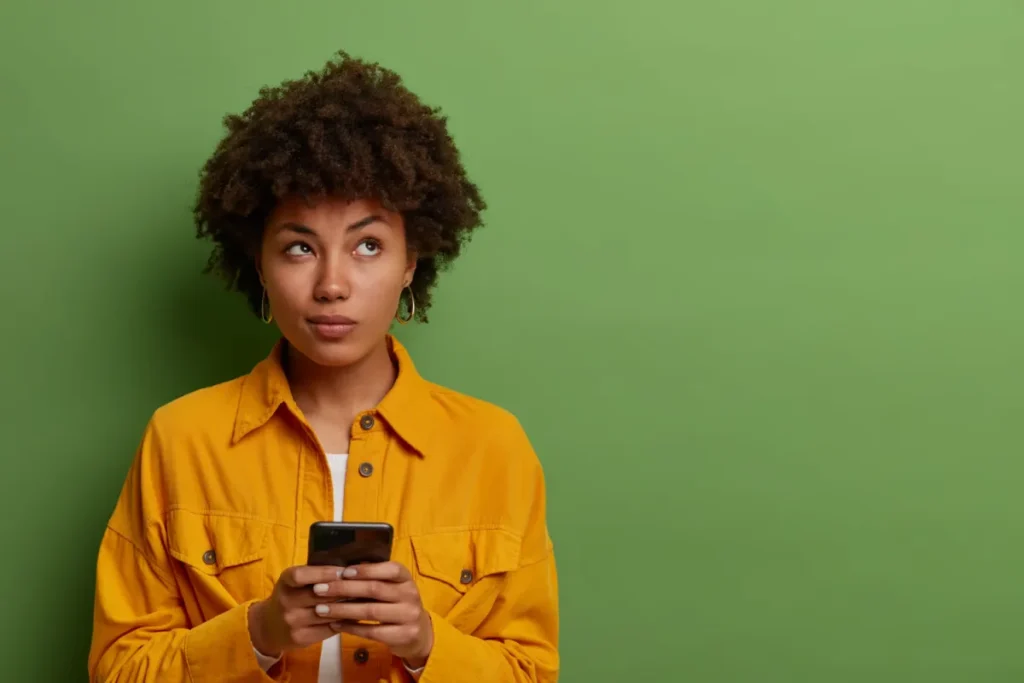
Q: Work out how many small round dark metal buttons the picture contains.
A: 5